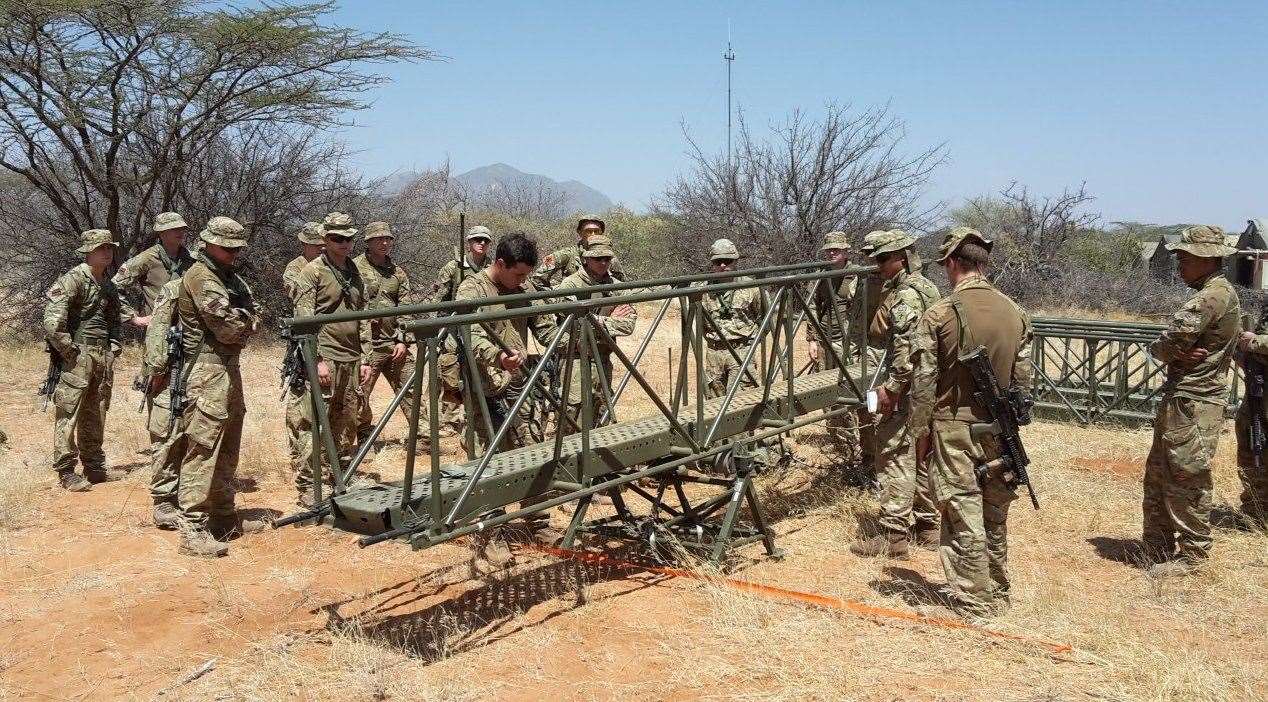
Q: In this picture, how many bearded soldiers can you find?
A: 0